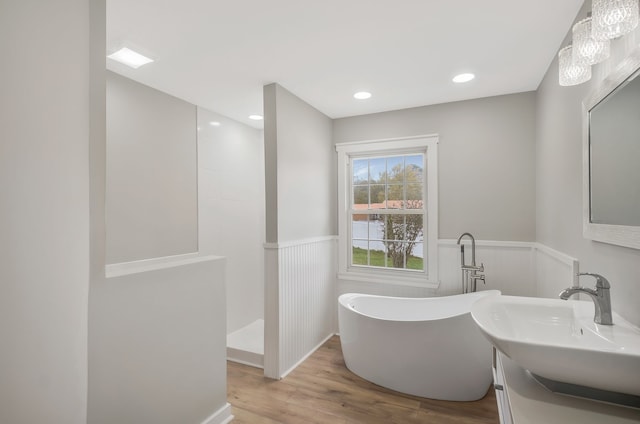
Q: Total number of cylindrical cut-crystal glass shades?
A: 3